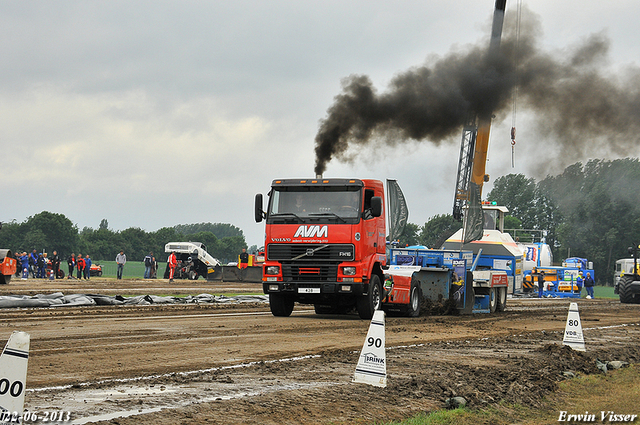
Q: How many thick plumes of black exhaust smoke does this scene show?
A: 1